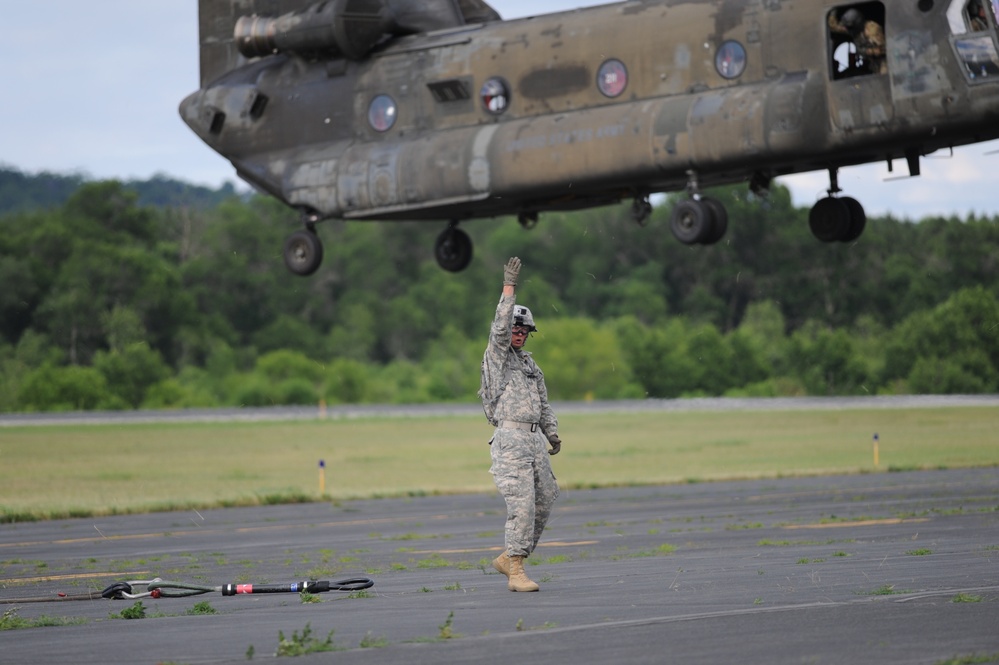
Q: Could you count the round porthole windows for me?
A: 4